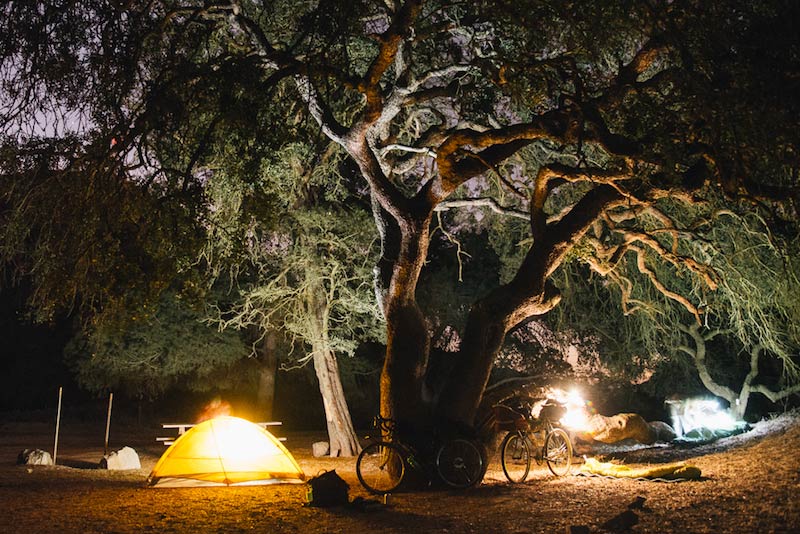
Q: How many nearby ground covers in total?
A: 1